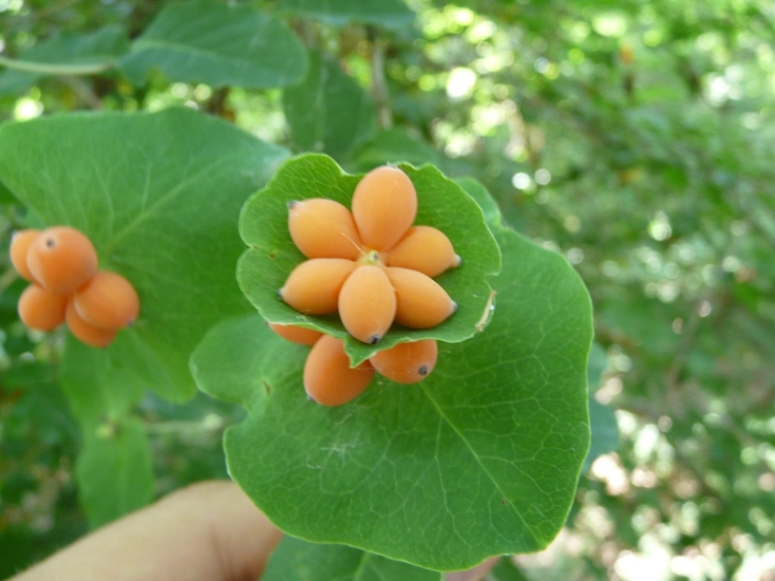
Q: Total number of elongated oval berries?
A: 14